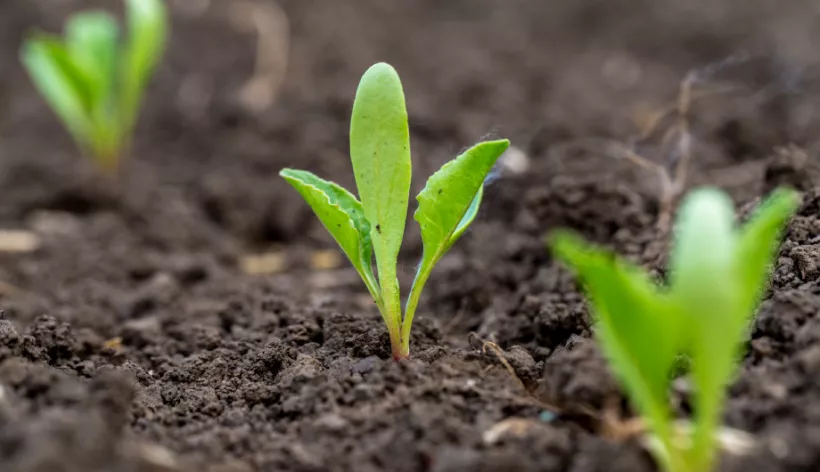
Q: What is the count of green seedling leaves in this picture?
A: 9